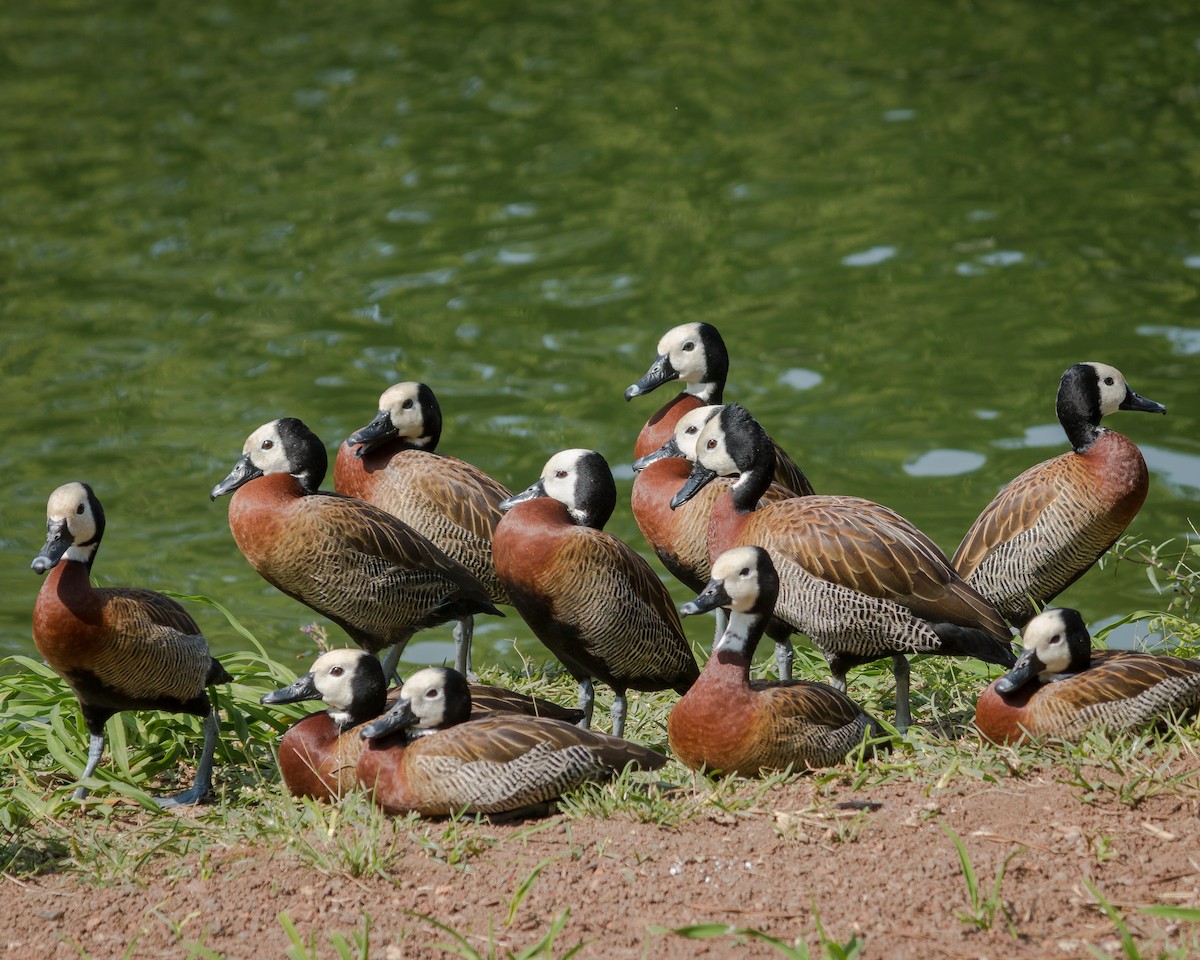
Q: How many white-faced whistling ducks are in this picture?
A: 12